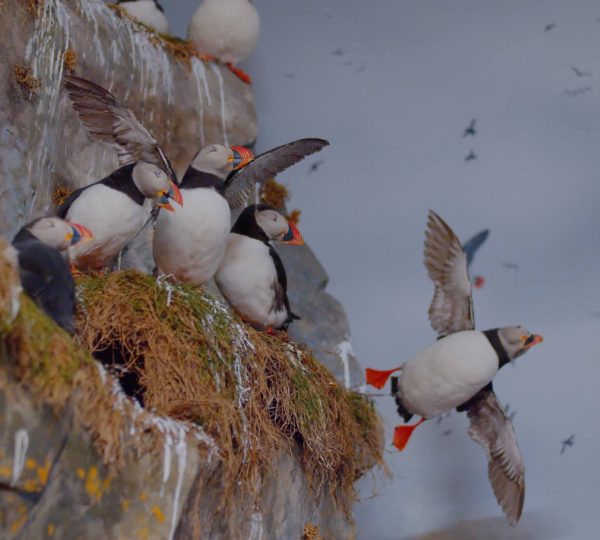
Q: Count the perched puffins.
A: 6